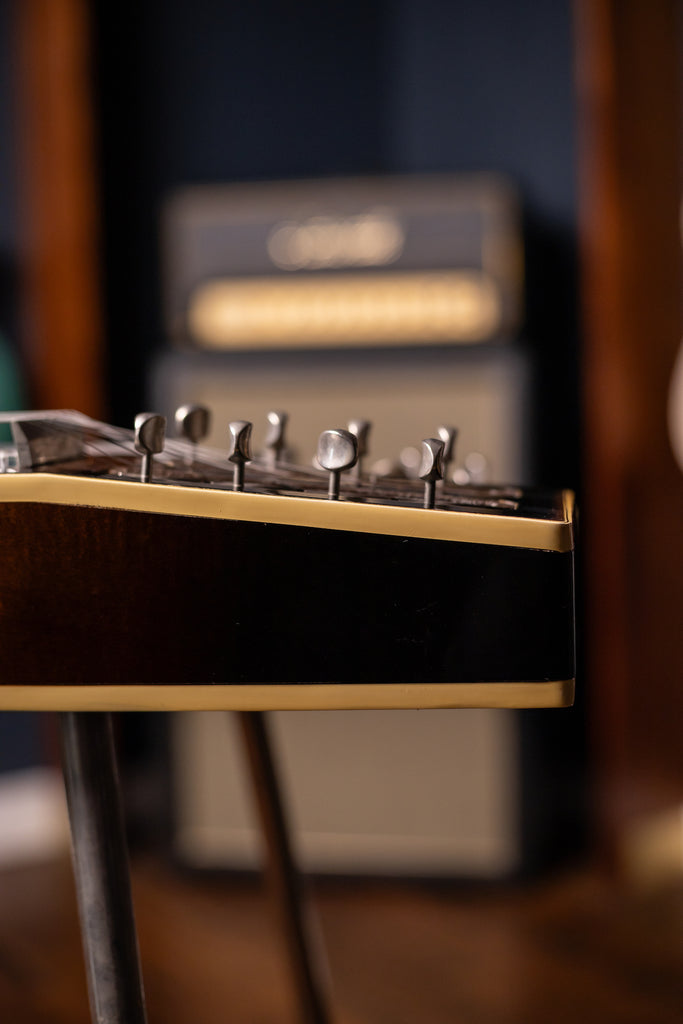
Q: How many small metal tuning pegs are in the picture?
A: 8